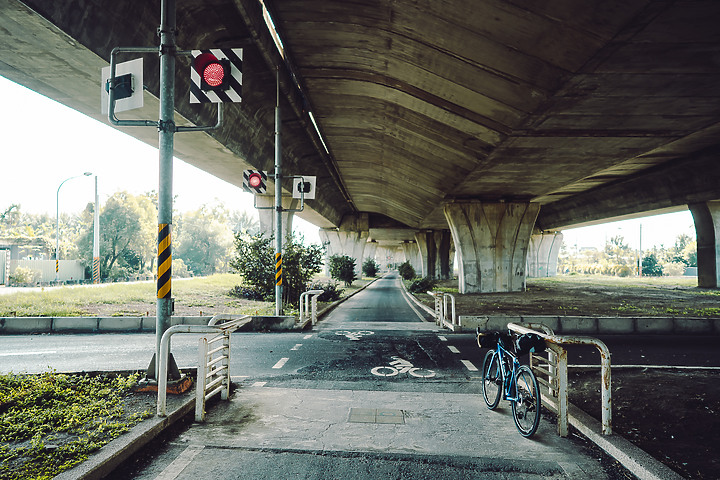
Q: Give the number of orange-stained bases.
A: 1